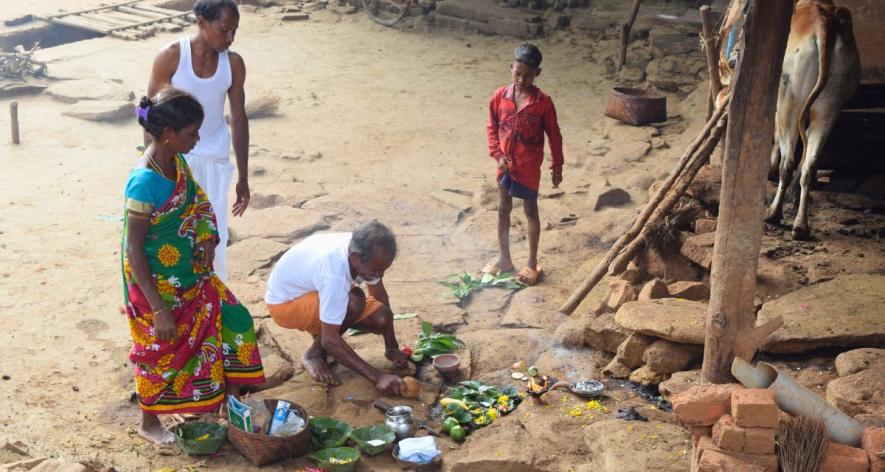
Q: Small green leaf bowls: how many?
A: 4